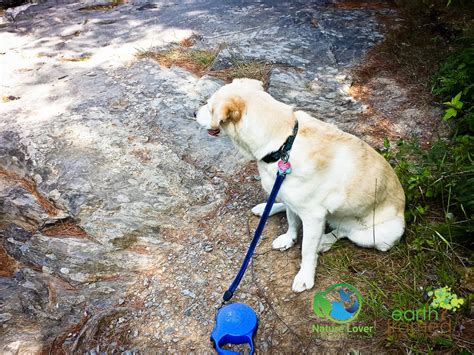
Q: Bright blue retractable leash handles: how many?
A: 1